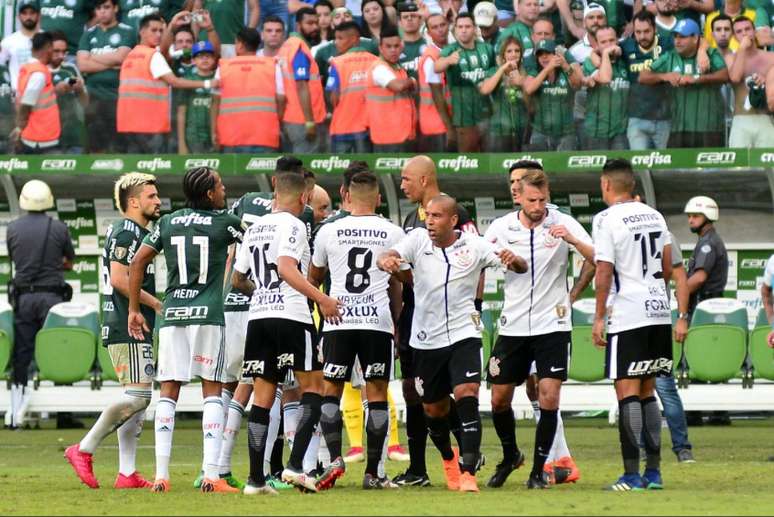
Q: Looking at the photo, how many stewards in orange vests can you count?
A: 7